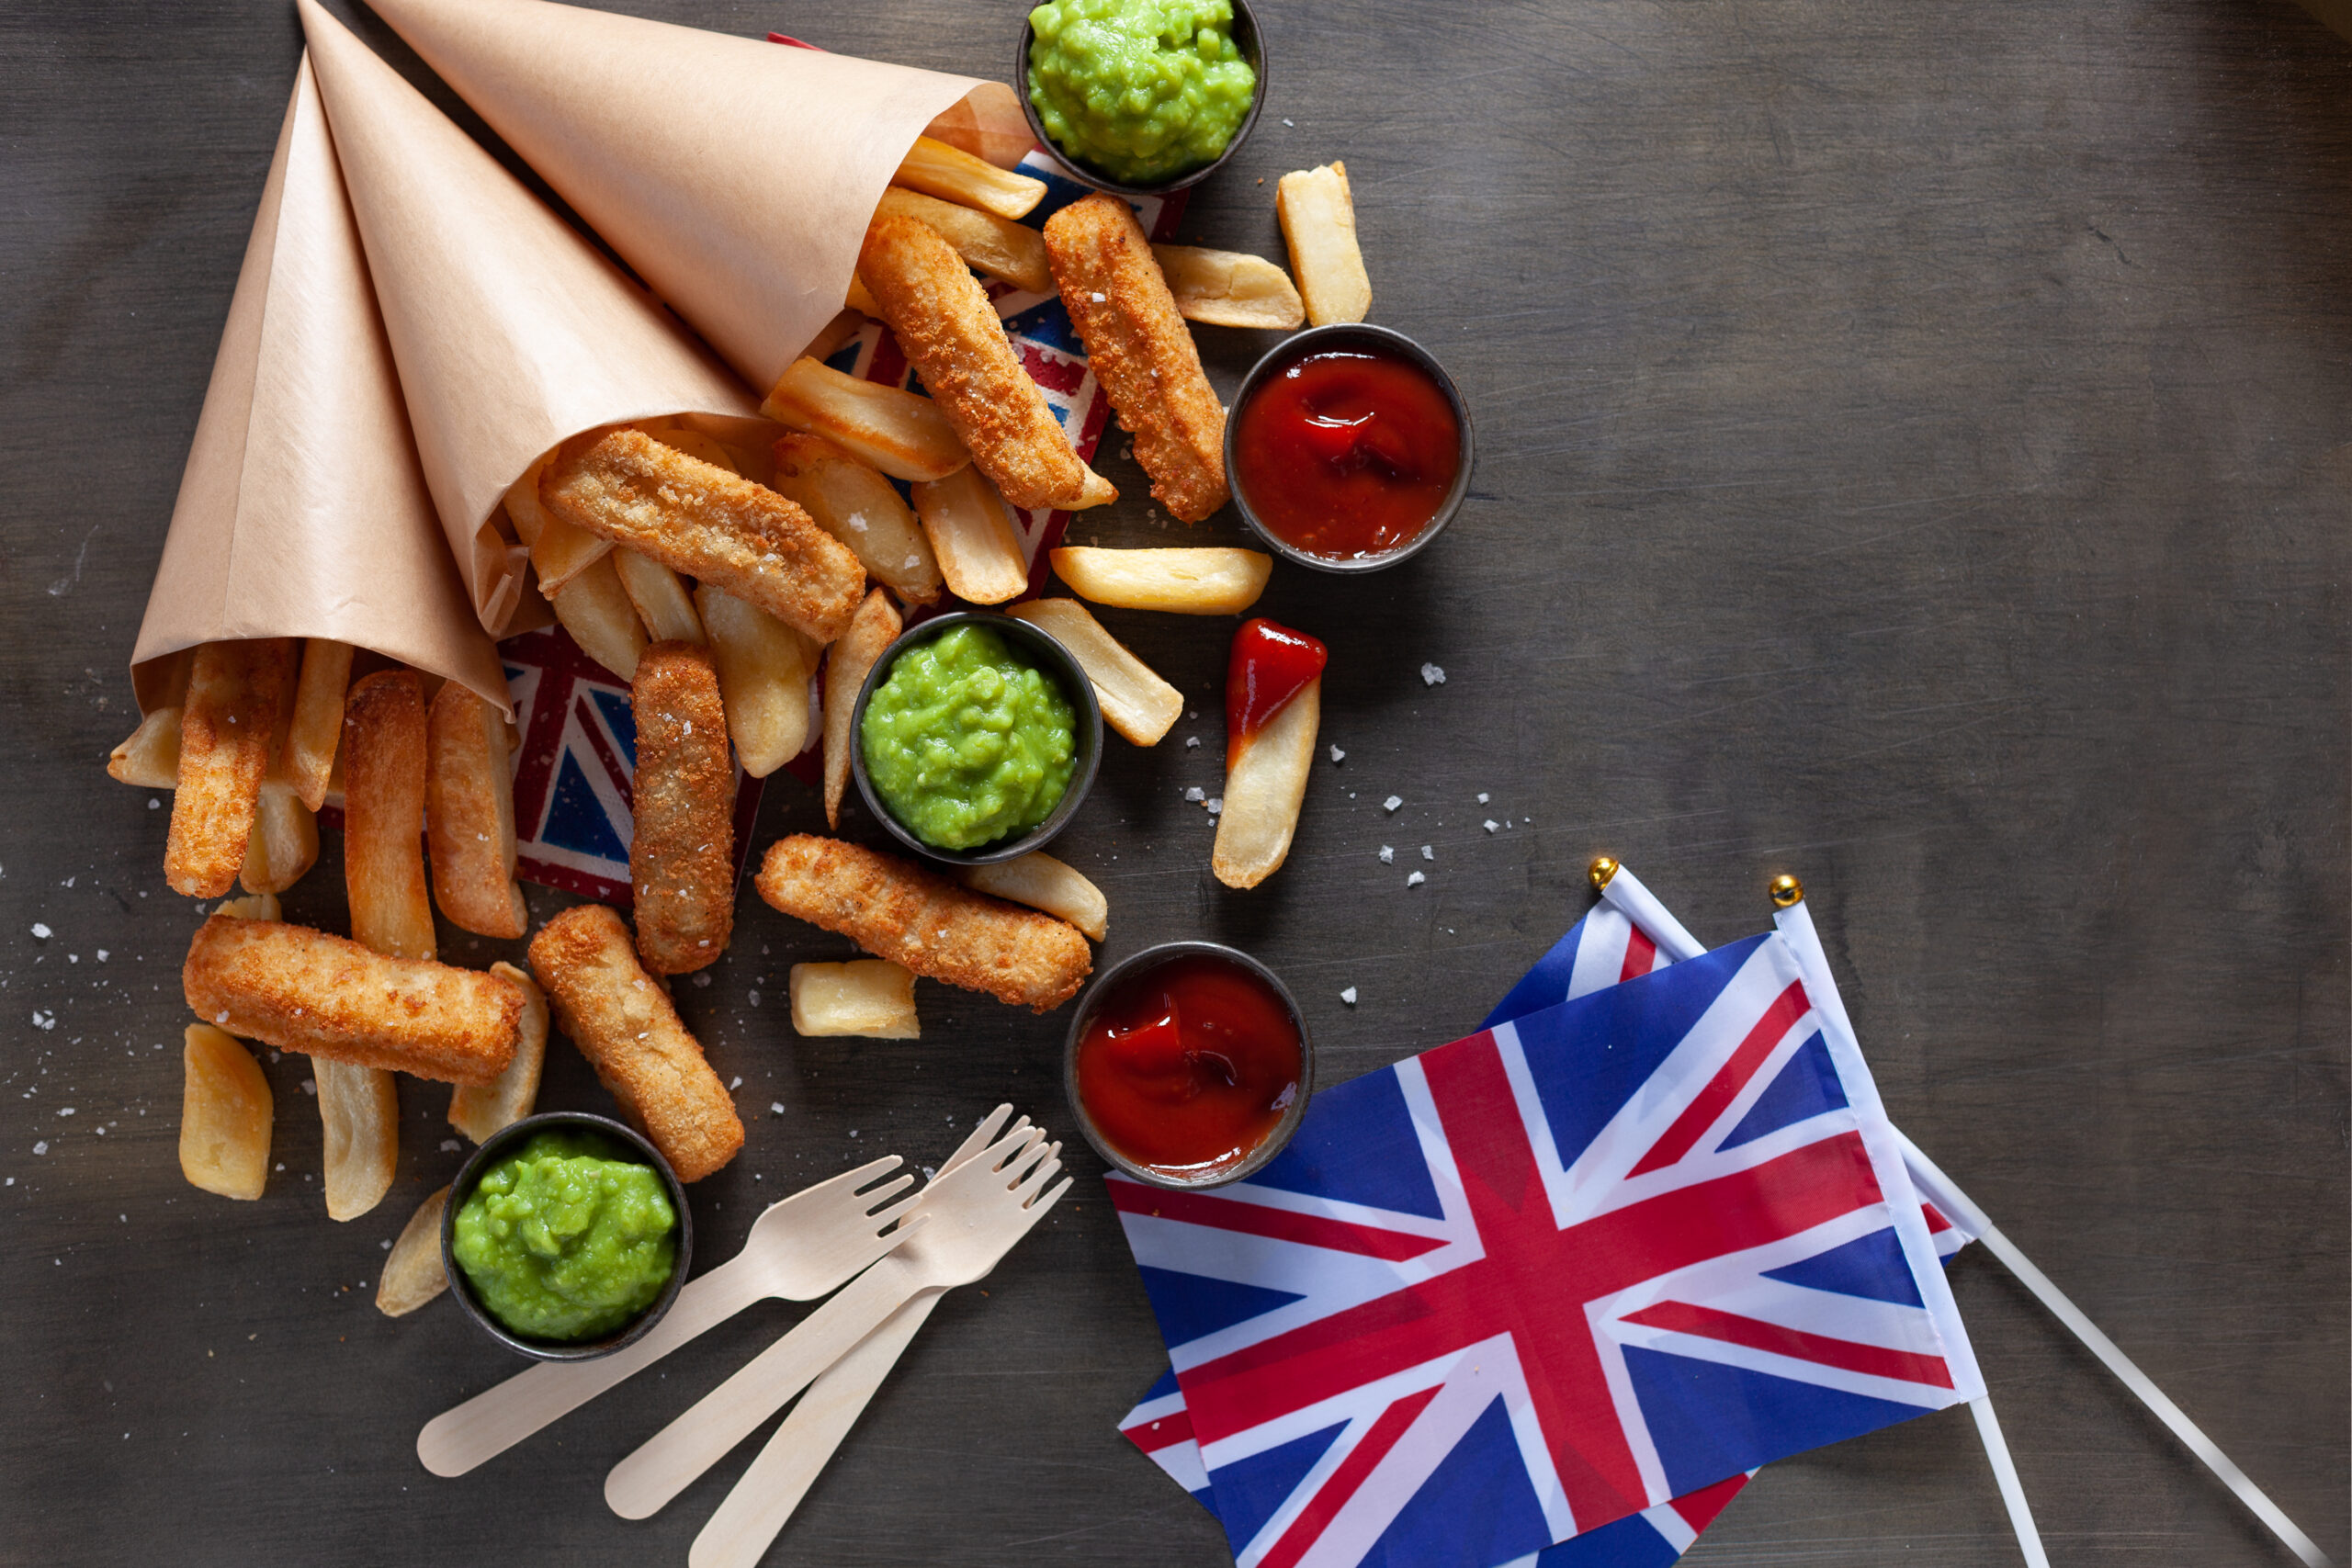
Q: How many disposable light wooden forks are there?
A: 3